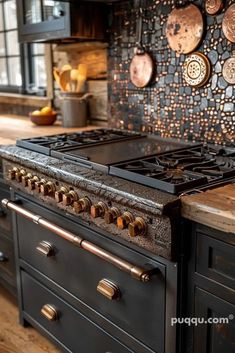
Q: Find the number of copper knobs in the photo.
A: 13